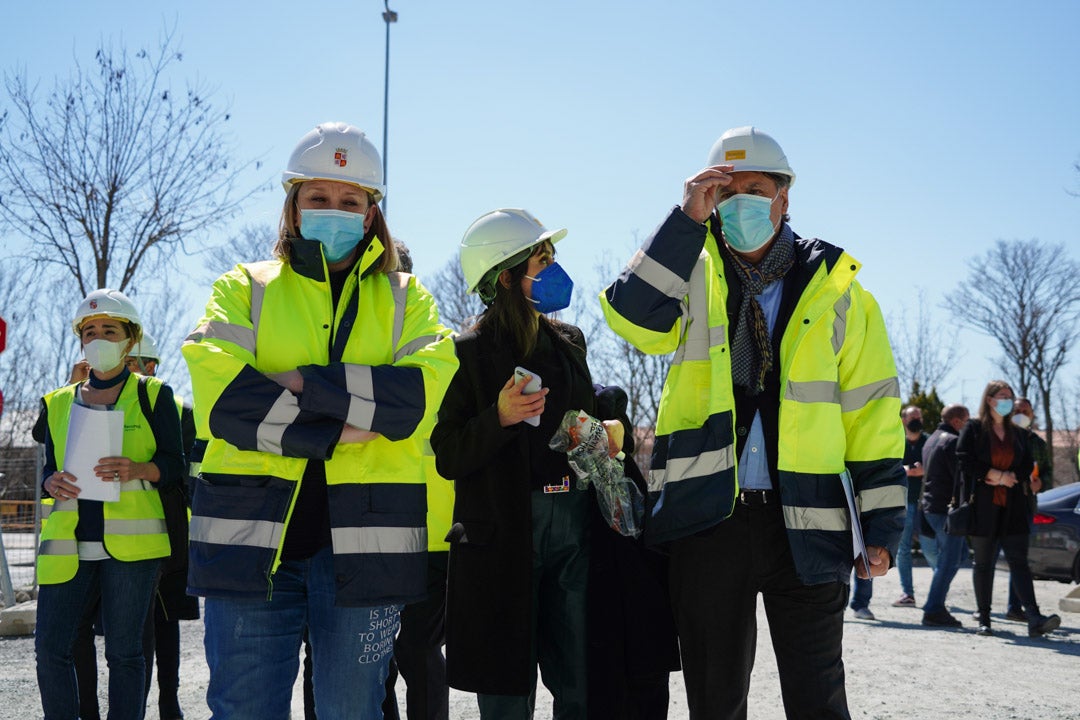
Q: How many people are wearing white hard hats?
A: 5